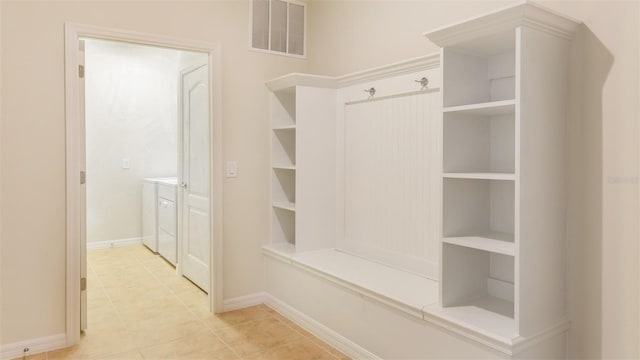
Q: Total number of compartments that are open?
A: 8